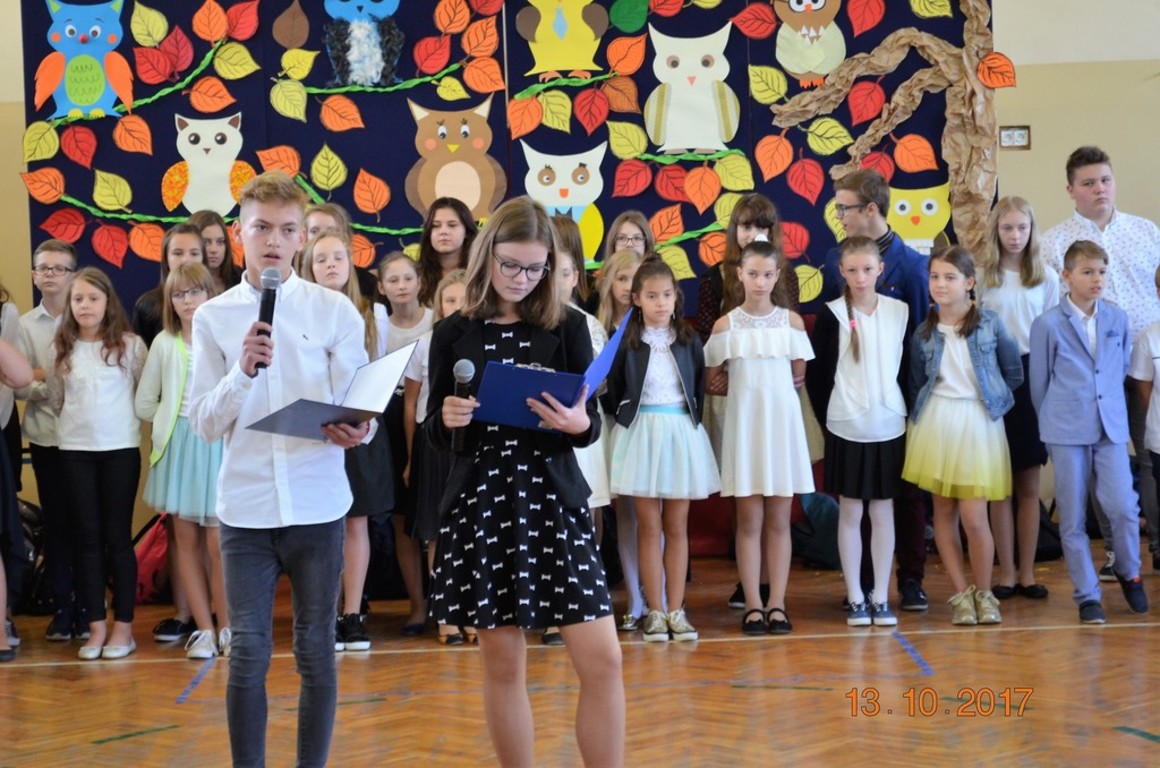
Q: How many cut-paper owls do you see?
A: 9